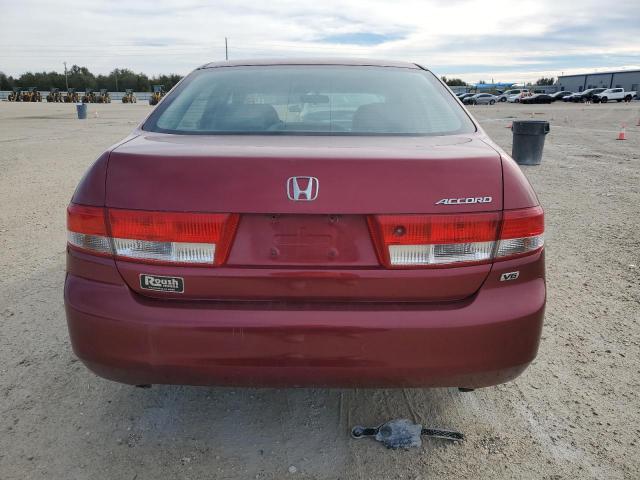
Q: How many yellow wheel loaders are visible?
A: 8